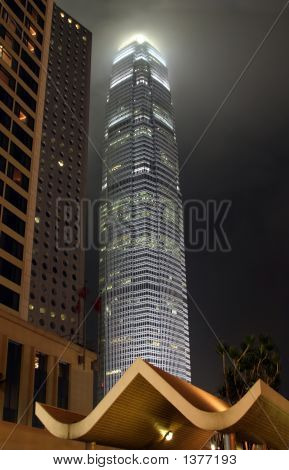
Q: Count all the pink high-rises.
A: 0